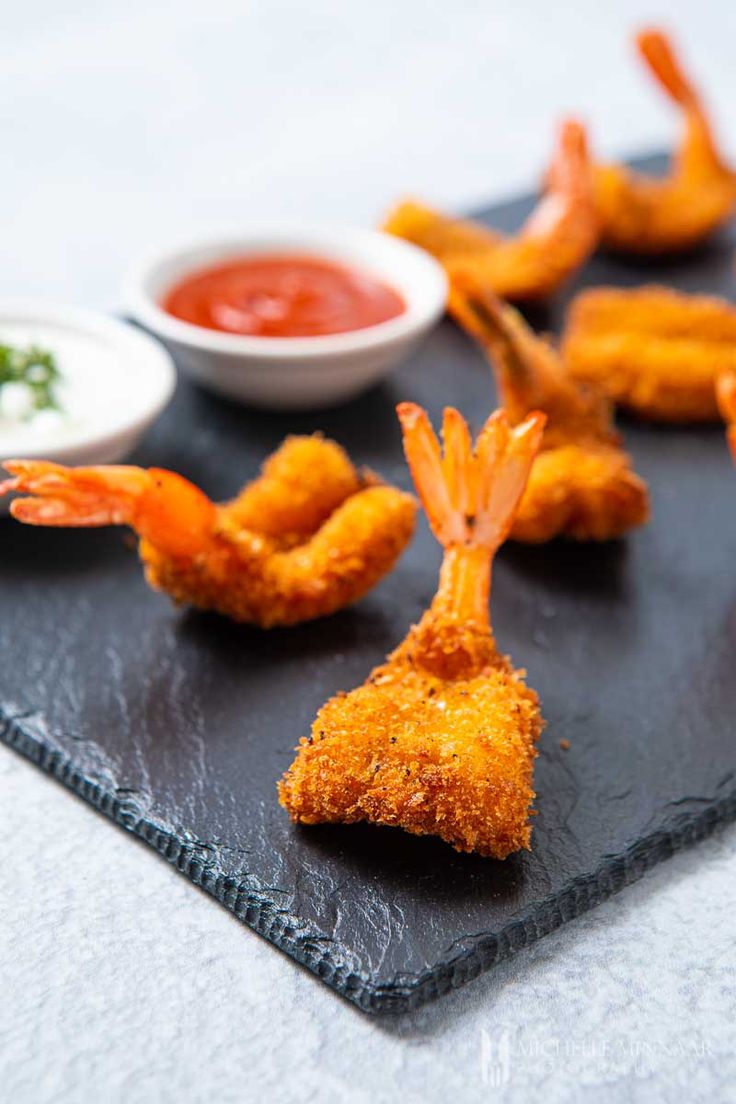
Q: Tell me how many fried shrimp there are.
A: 7